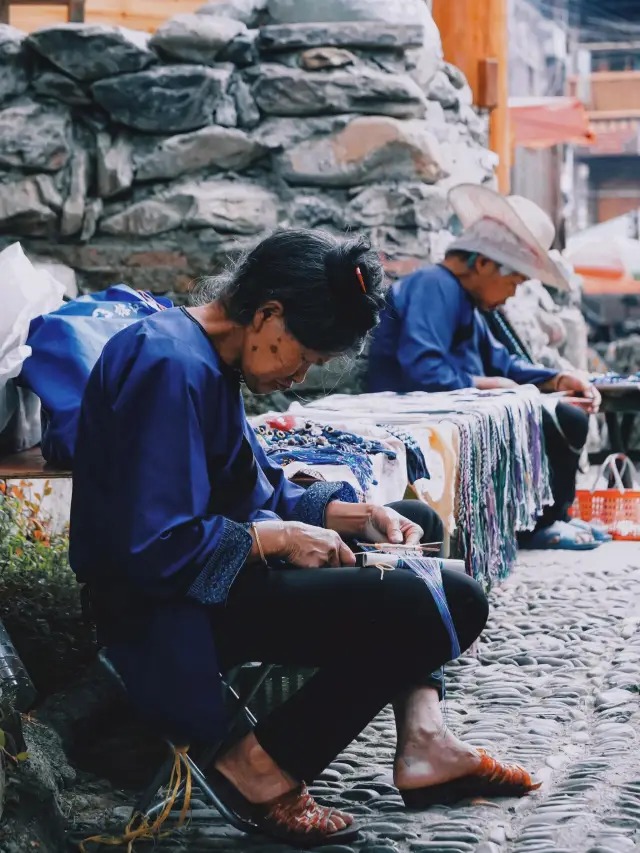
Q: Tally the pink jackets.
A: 0